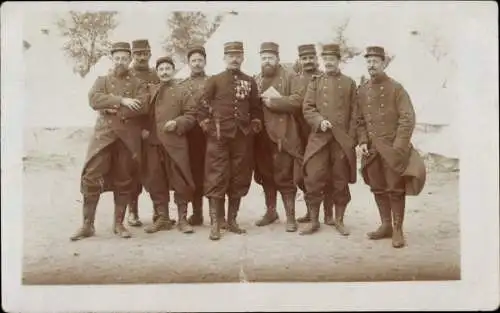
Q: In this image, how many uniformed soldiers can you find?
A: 9